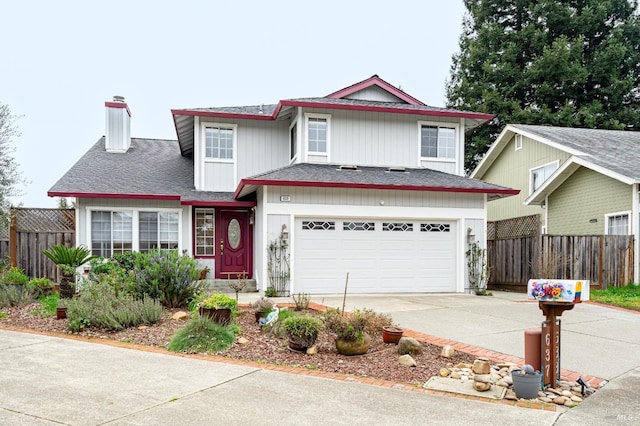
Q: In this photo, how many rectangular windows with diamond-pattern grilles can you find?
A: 4